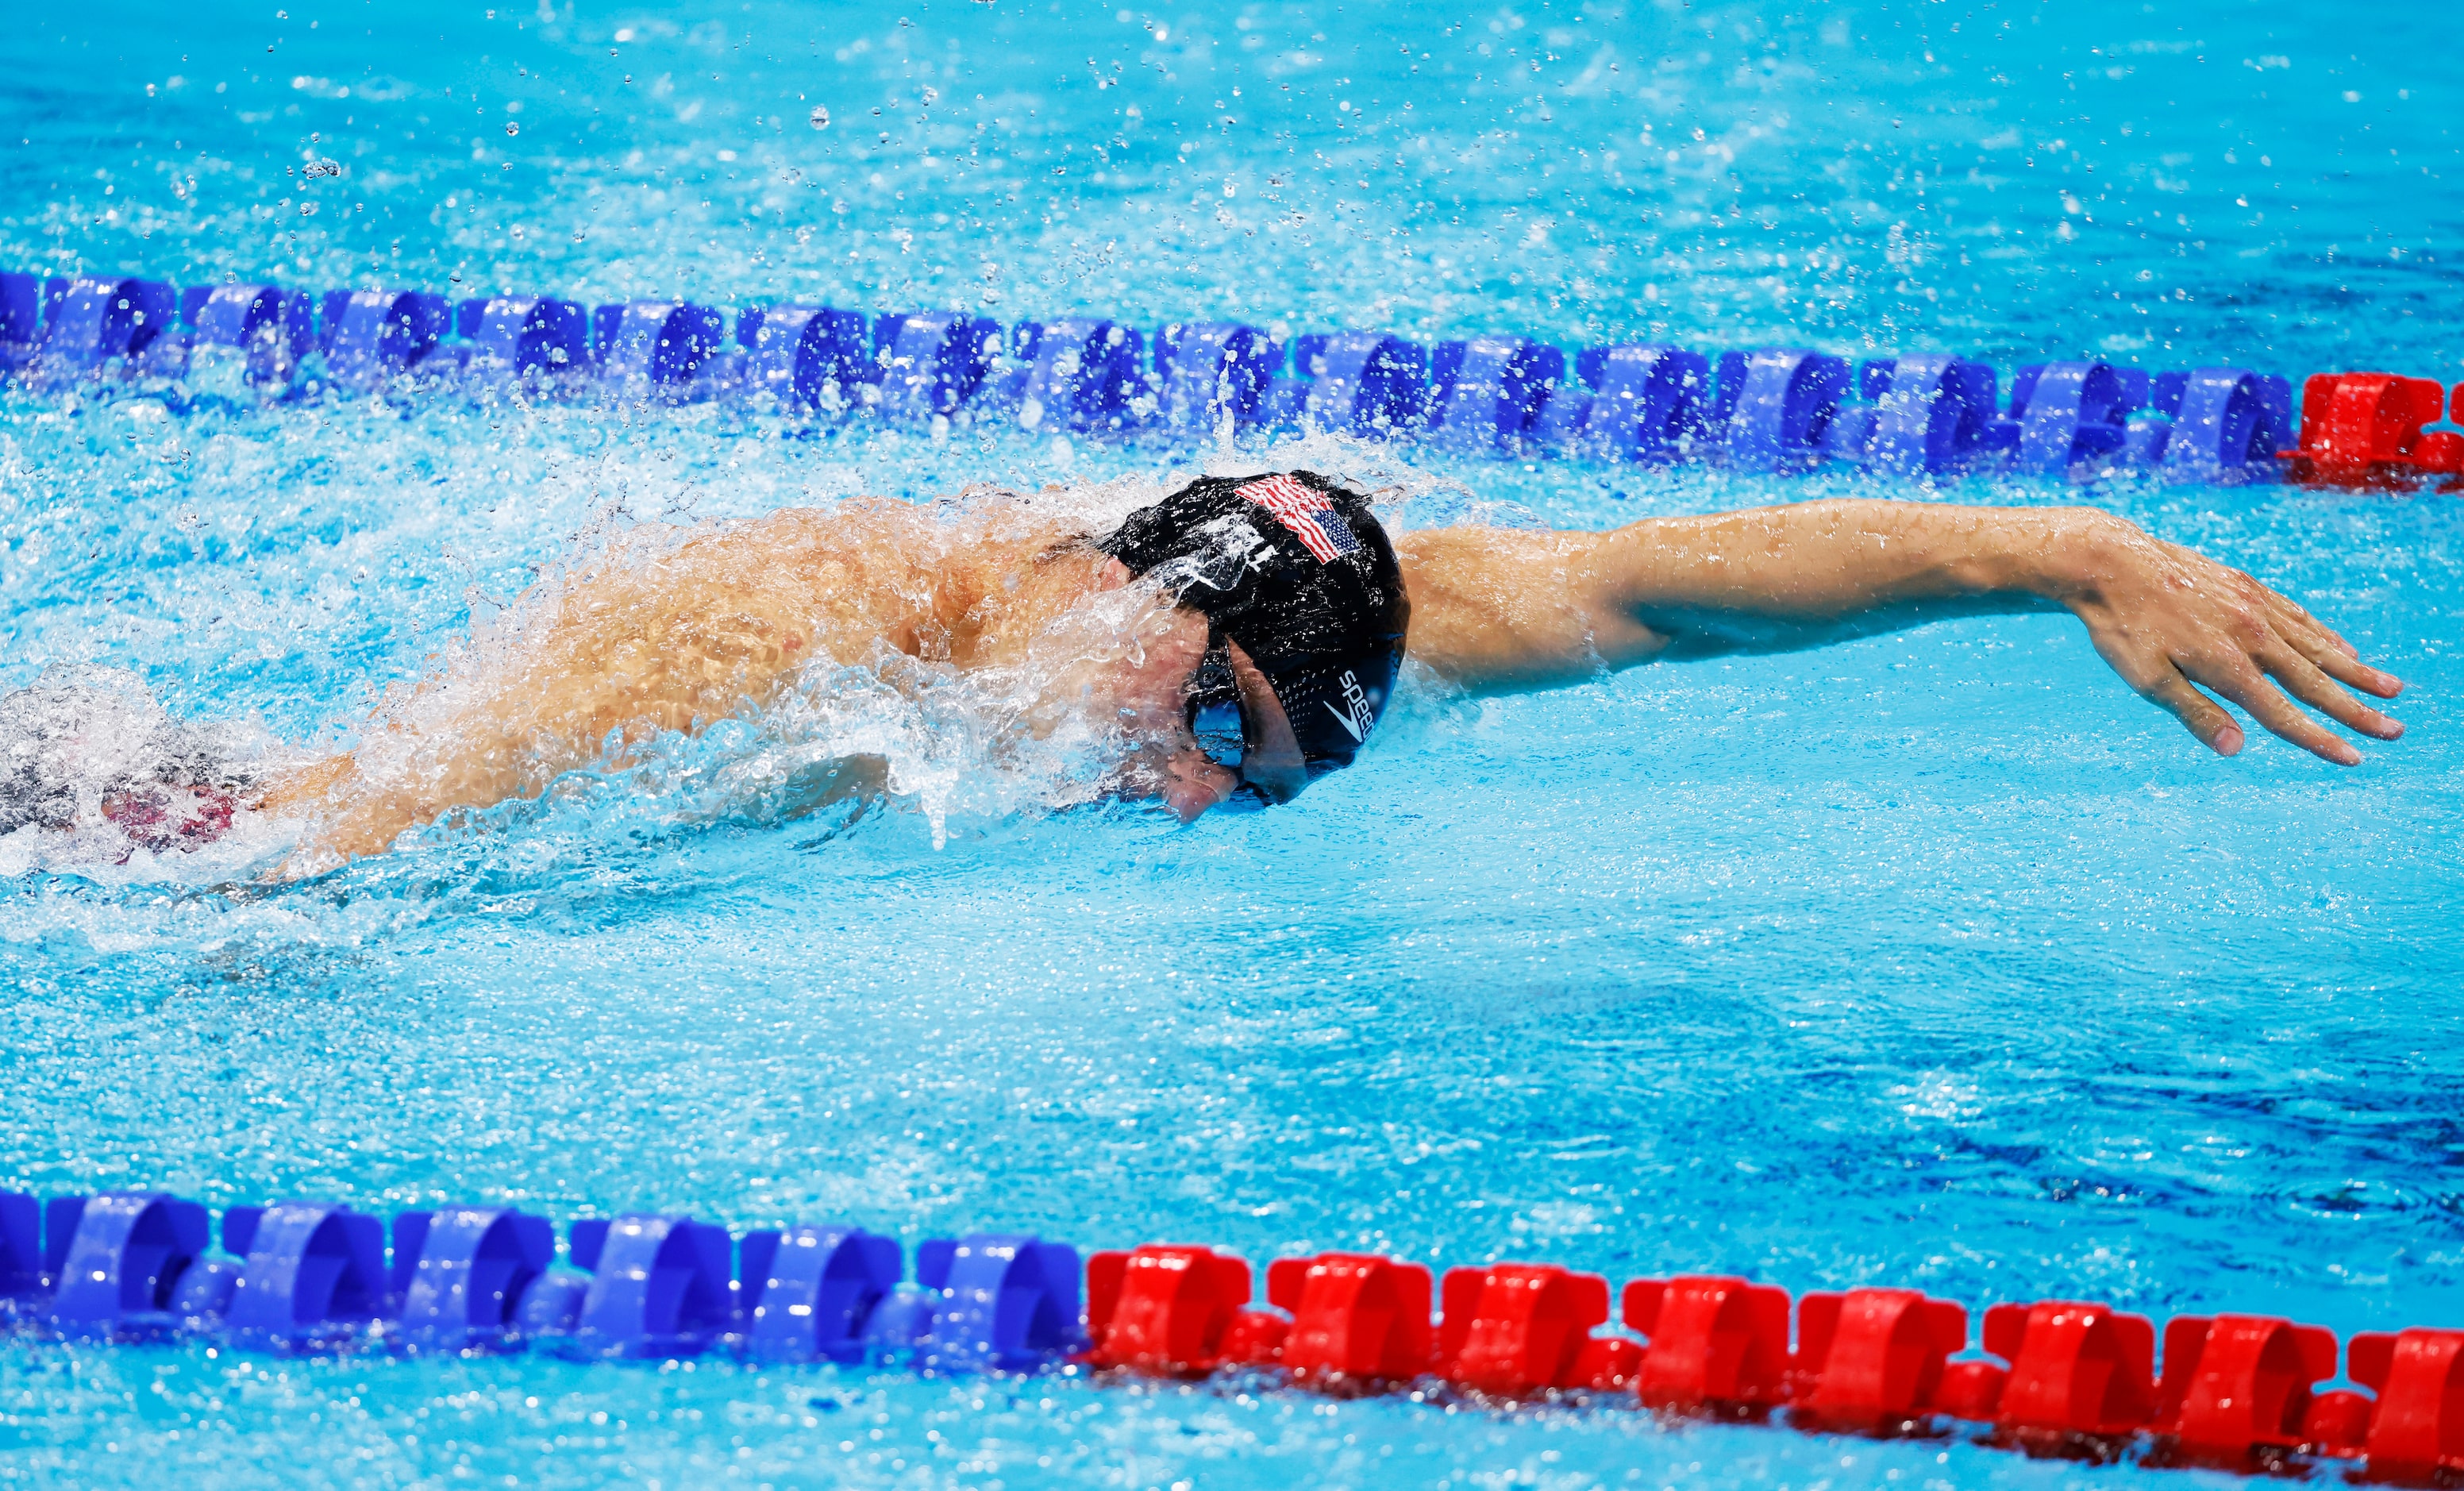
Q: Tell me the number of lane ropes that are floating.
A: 2